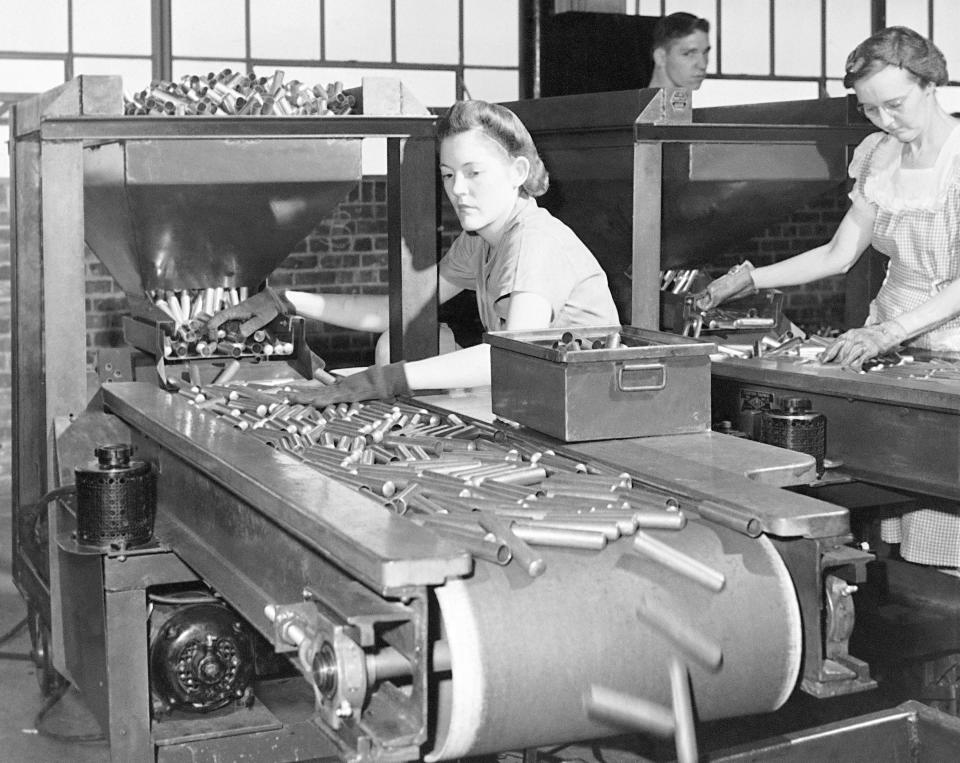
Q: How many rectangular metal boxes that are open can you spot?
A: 1